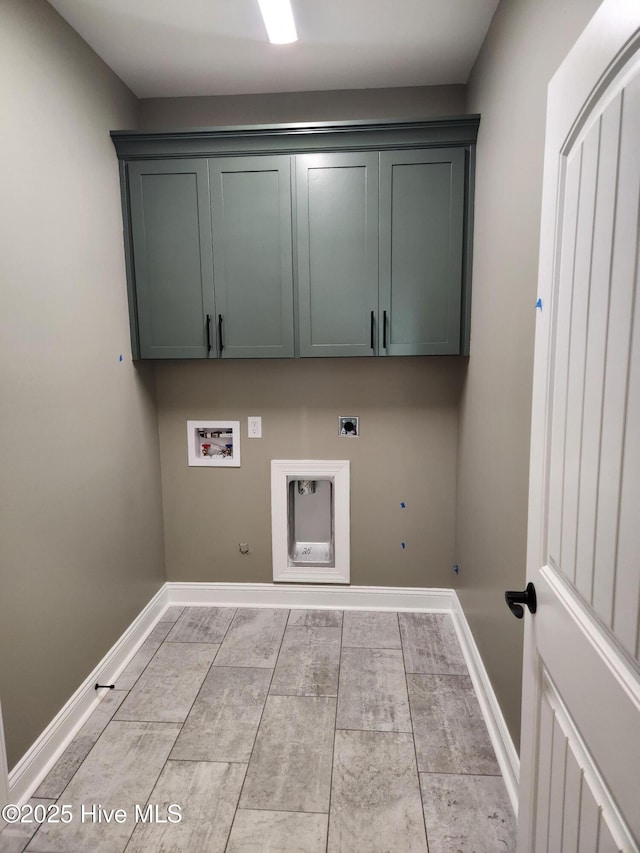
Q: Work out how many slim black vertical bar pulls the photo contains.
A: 4